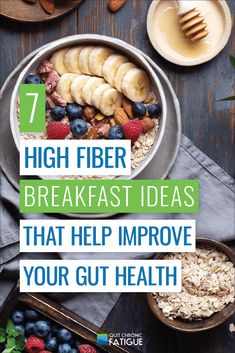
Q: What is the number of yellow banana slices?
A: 12